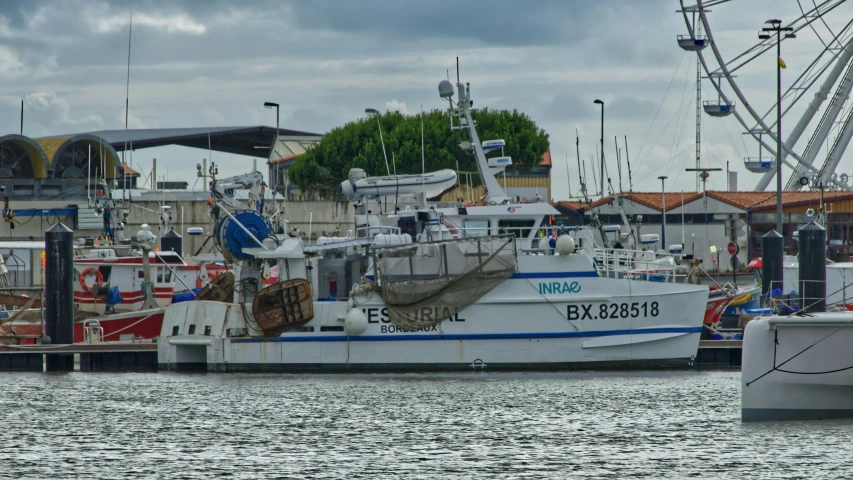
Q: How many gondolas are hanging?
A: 3